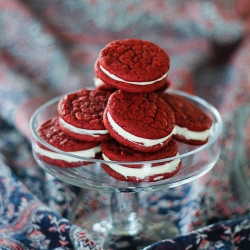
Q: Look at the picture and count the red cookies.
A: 7